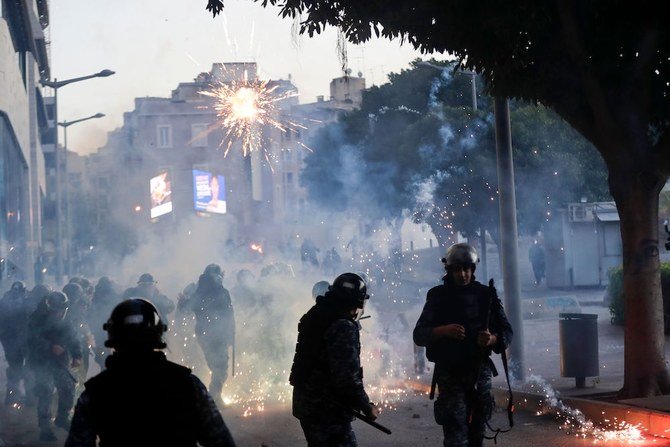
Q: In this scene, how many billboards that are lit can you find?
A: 2